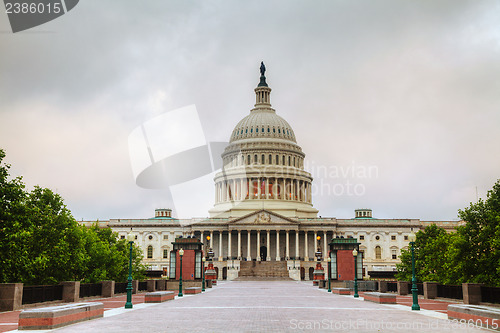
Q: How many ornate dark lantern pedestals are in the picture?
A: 2